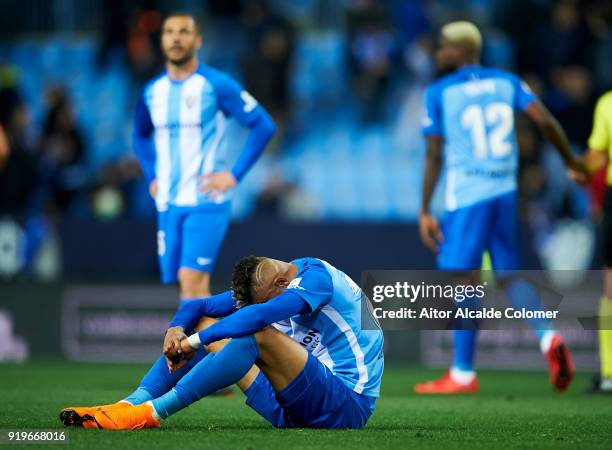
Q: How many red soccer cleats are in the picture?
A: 2